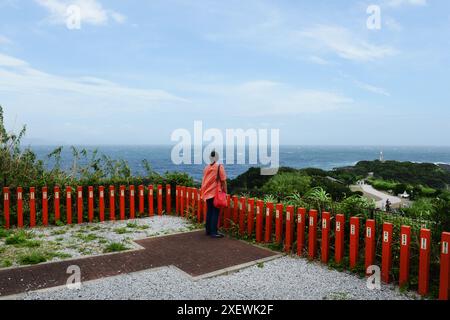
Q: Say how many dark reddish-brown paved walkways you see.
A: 1